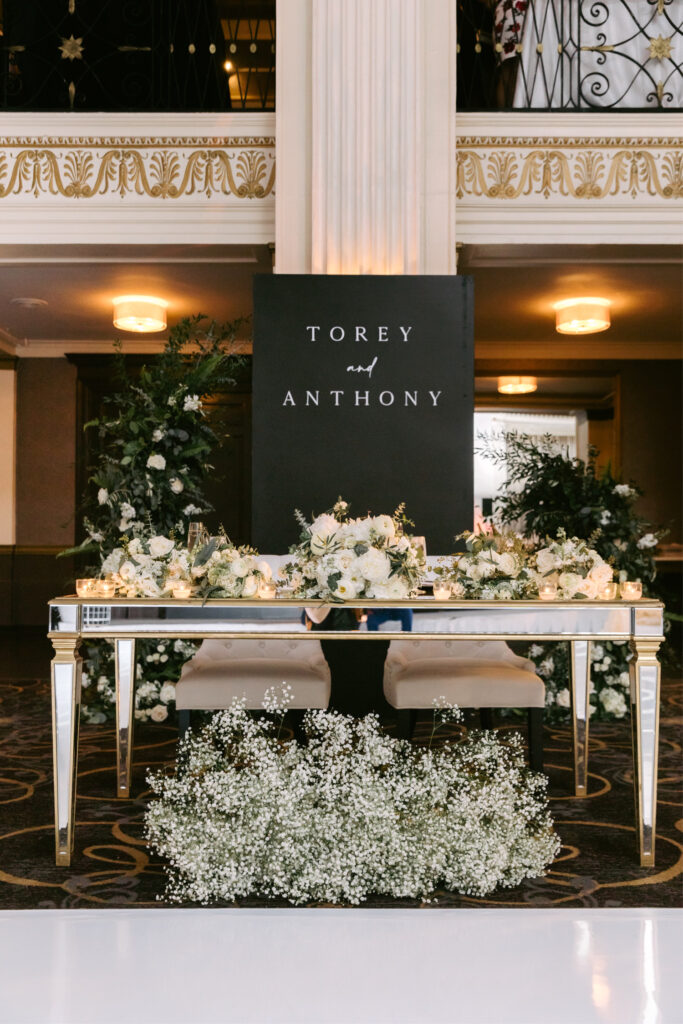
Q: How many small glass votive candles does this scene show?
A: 8